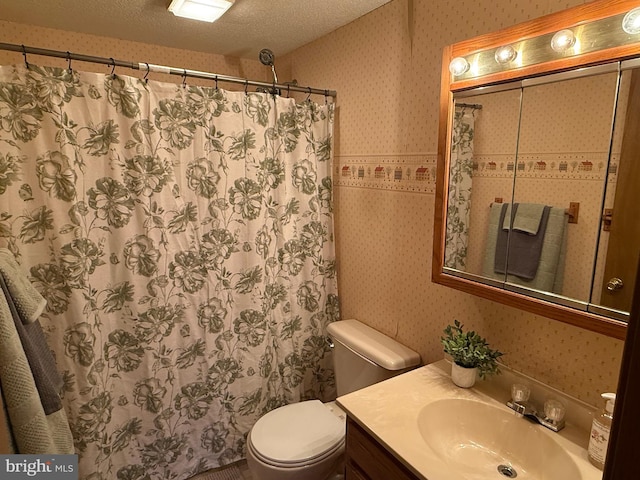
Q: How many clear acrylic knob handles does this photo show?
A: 2